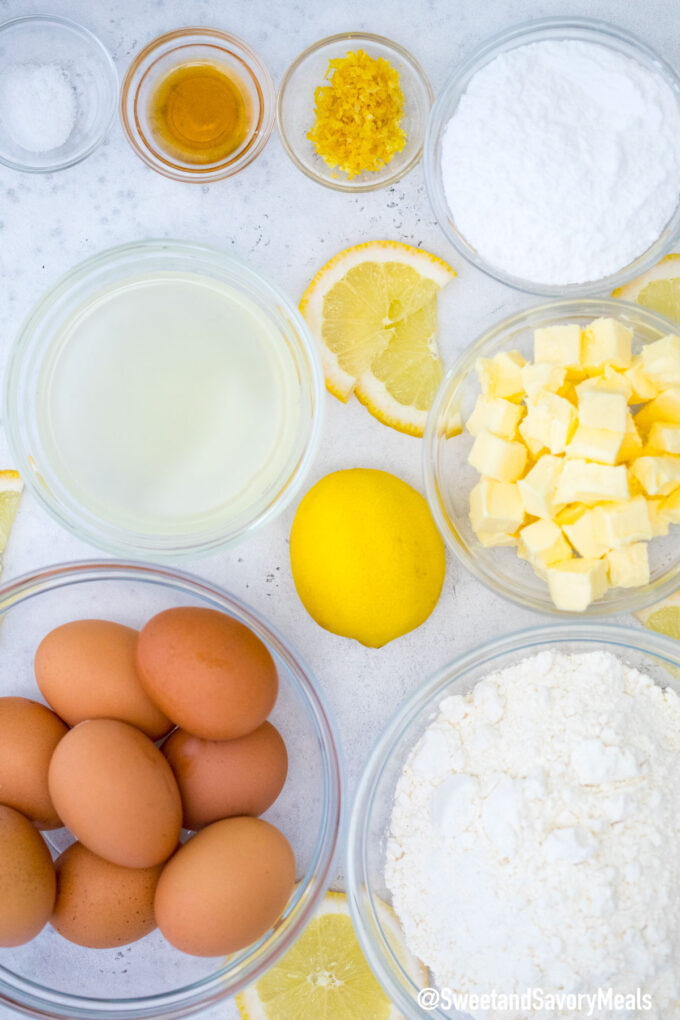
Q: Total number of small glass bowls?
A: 3